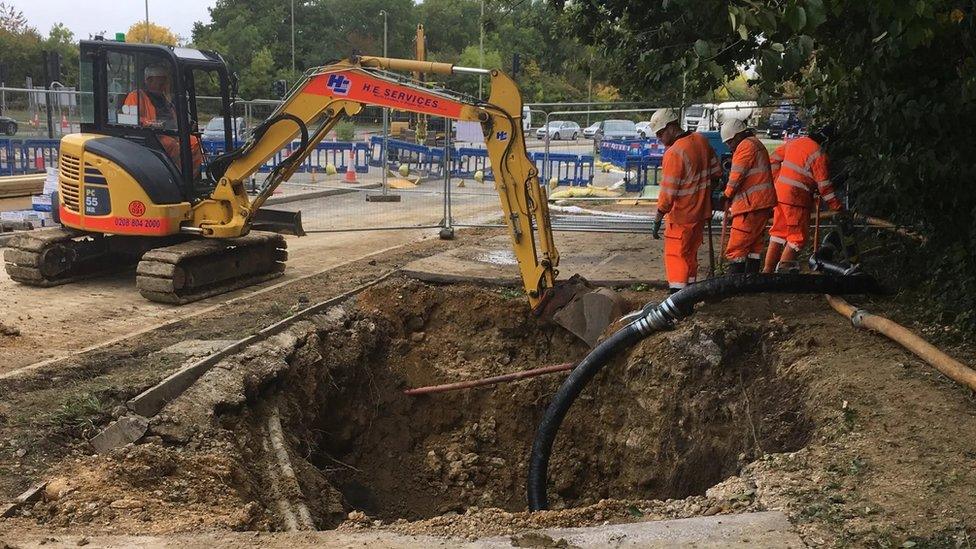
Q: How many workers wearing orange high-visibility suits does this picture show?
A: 4